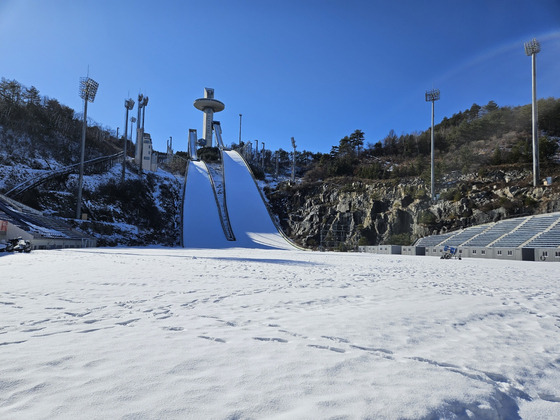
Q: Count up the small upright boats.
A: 0